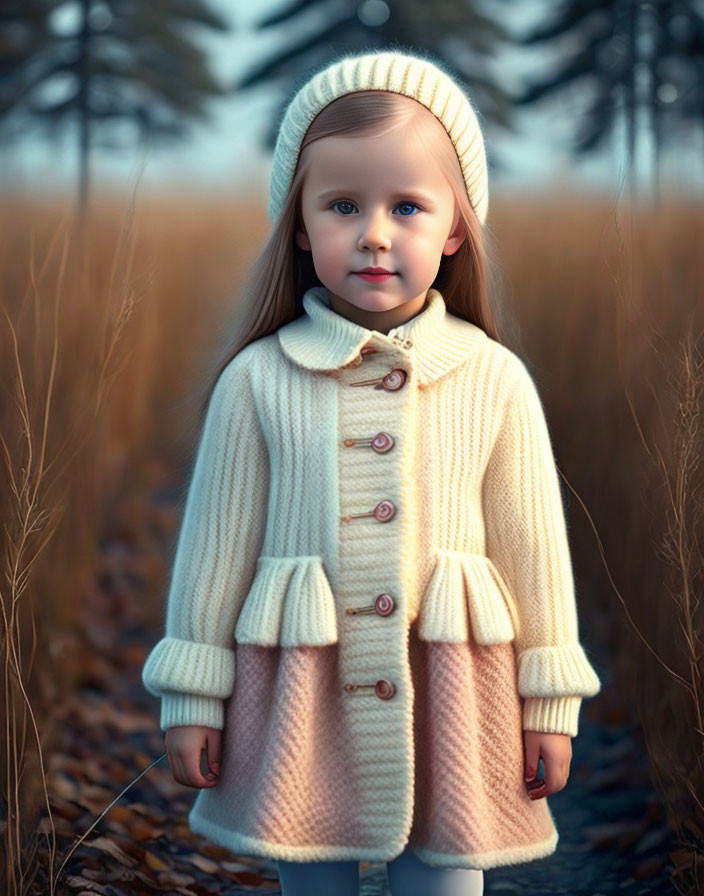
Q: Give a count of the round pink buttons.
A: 5